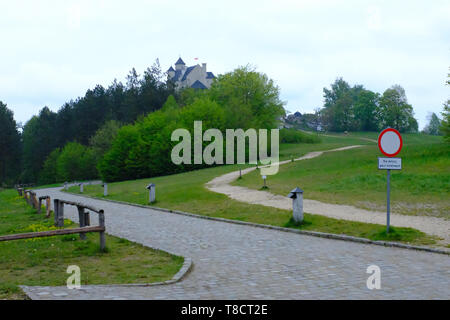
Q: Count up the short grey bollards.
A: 5